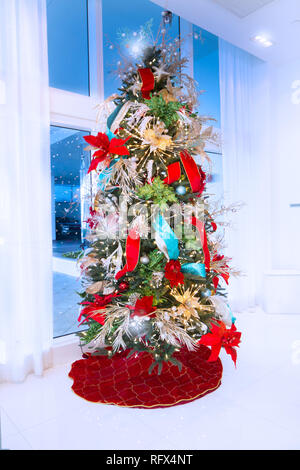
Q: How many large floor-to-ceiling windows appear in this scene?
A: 3